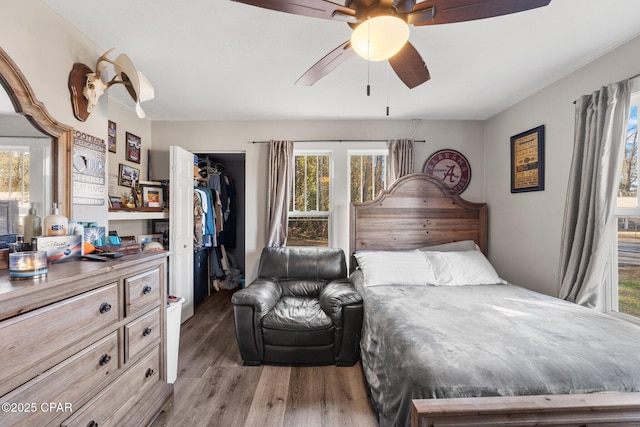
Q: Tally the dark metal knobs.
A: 6